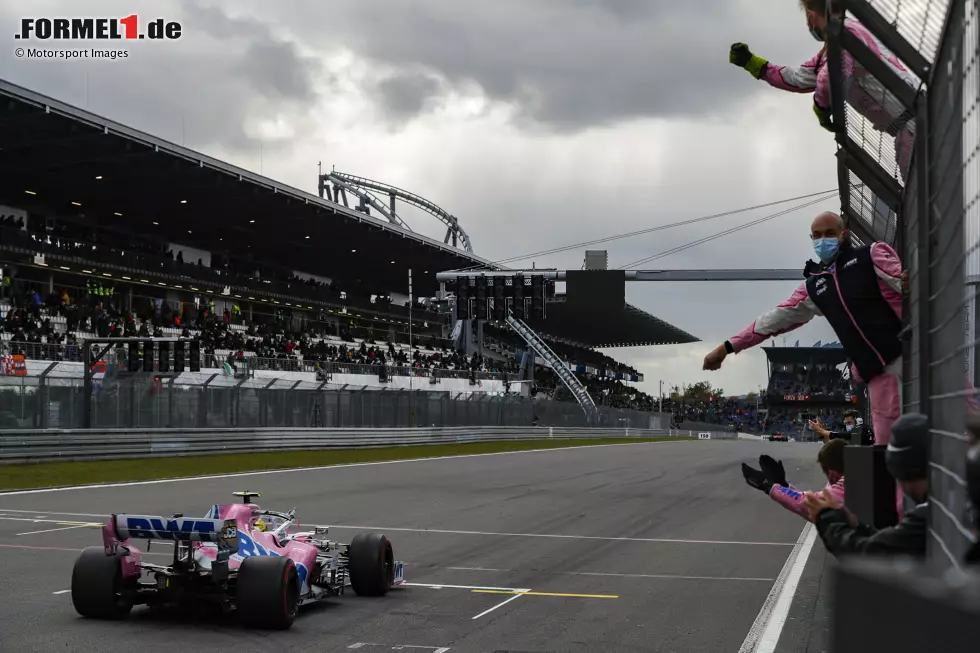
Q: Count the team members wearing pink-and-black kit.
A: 3